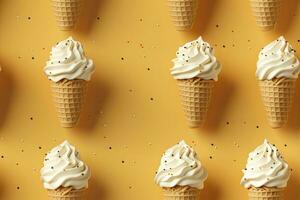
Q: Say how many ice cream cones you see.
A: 9